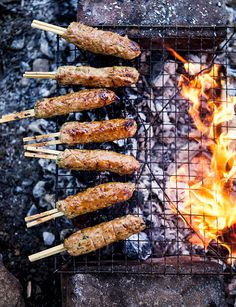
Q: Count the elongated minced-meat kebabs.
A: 7